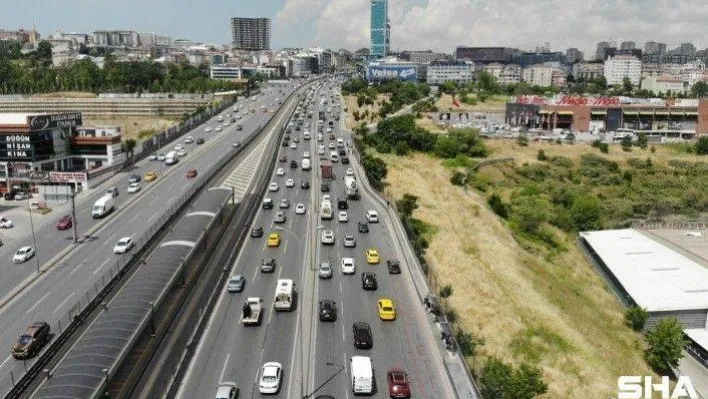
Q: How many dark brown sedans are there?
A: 1